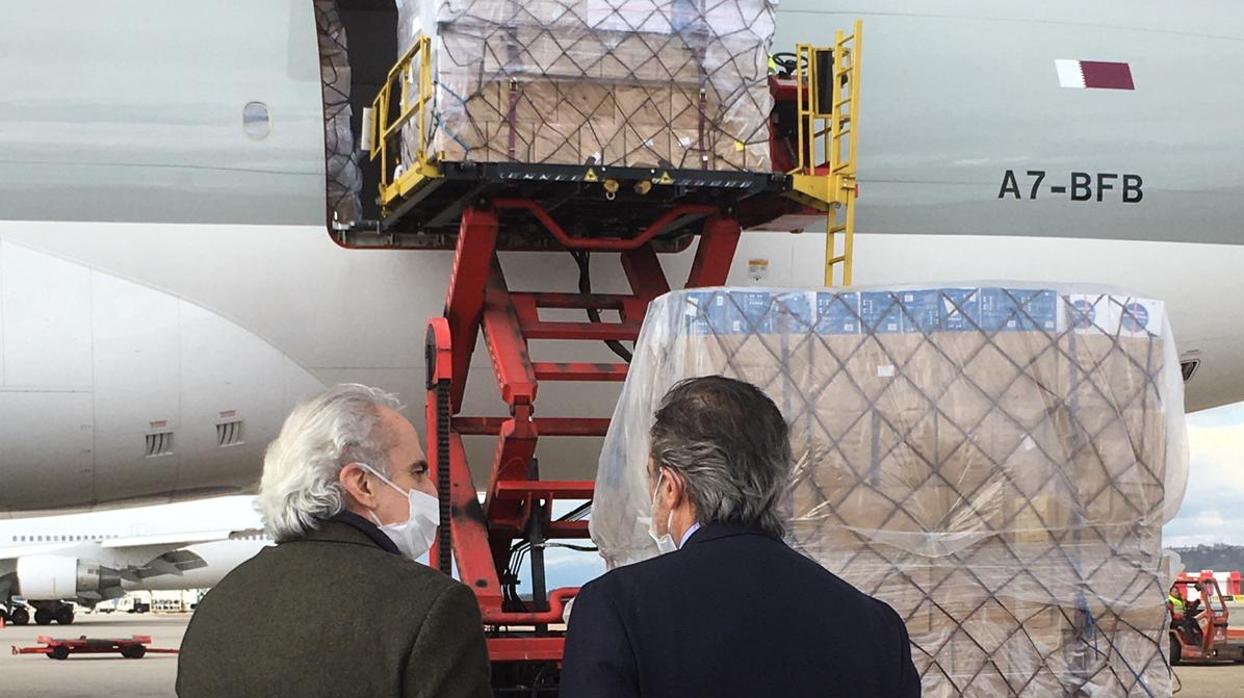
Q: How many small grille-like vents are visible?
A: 2